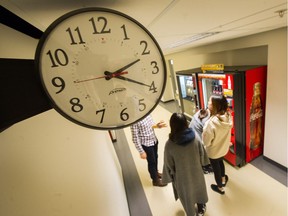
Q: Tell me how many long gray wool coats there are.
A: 1